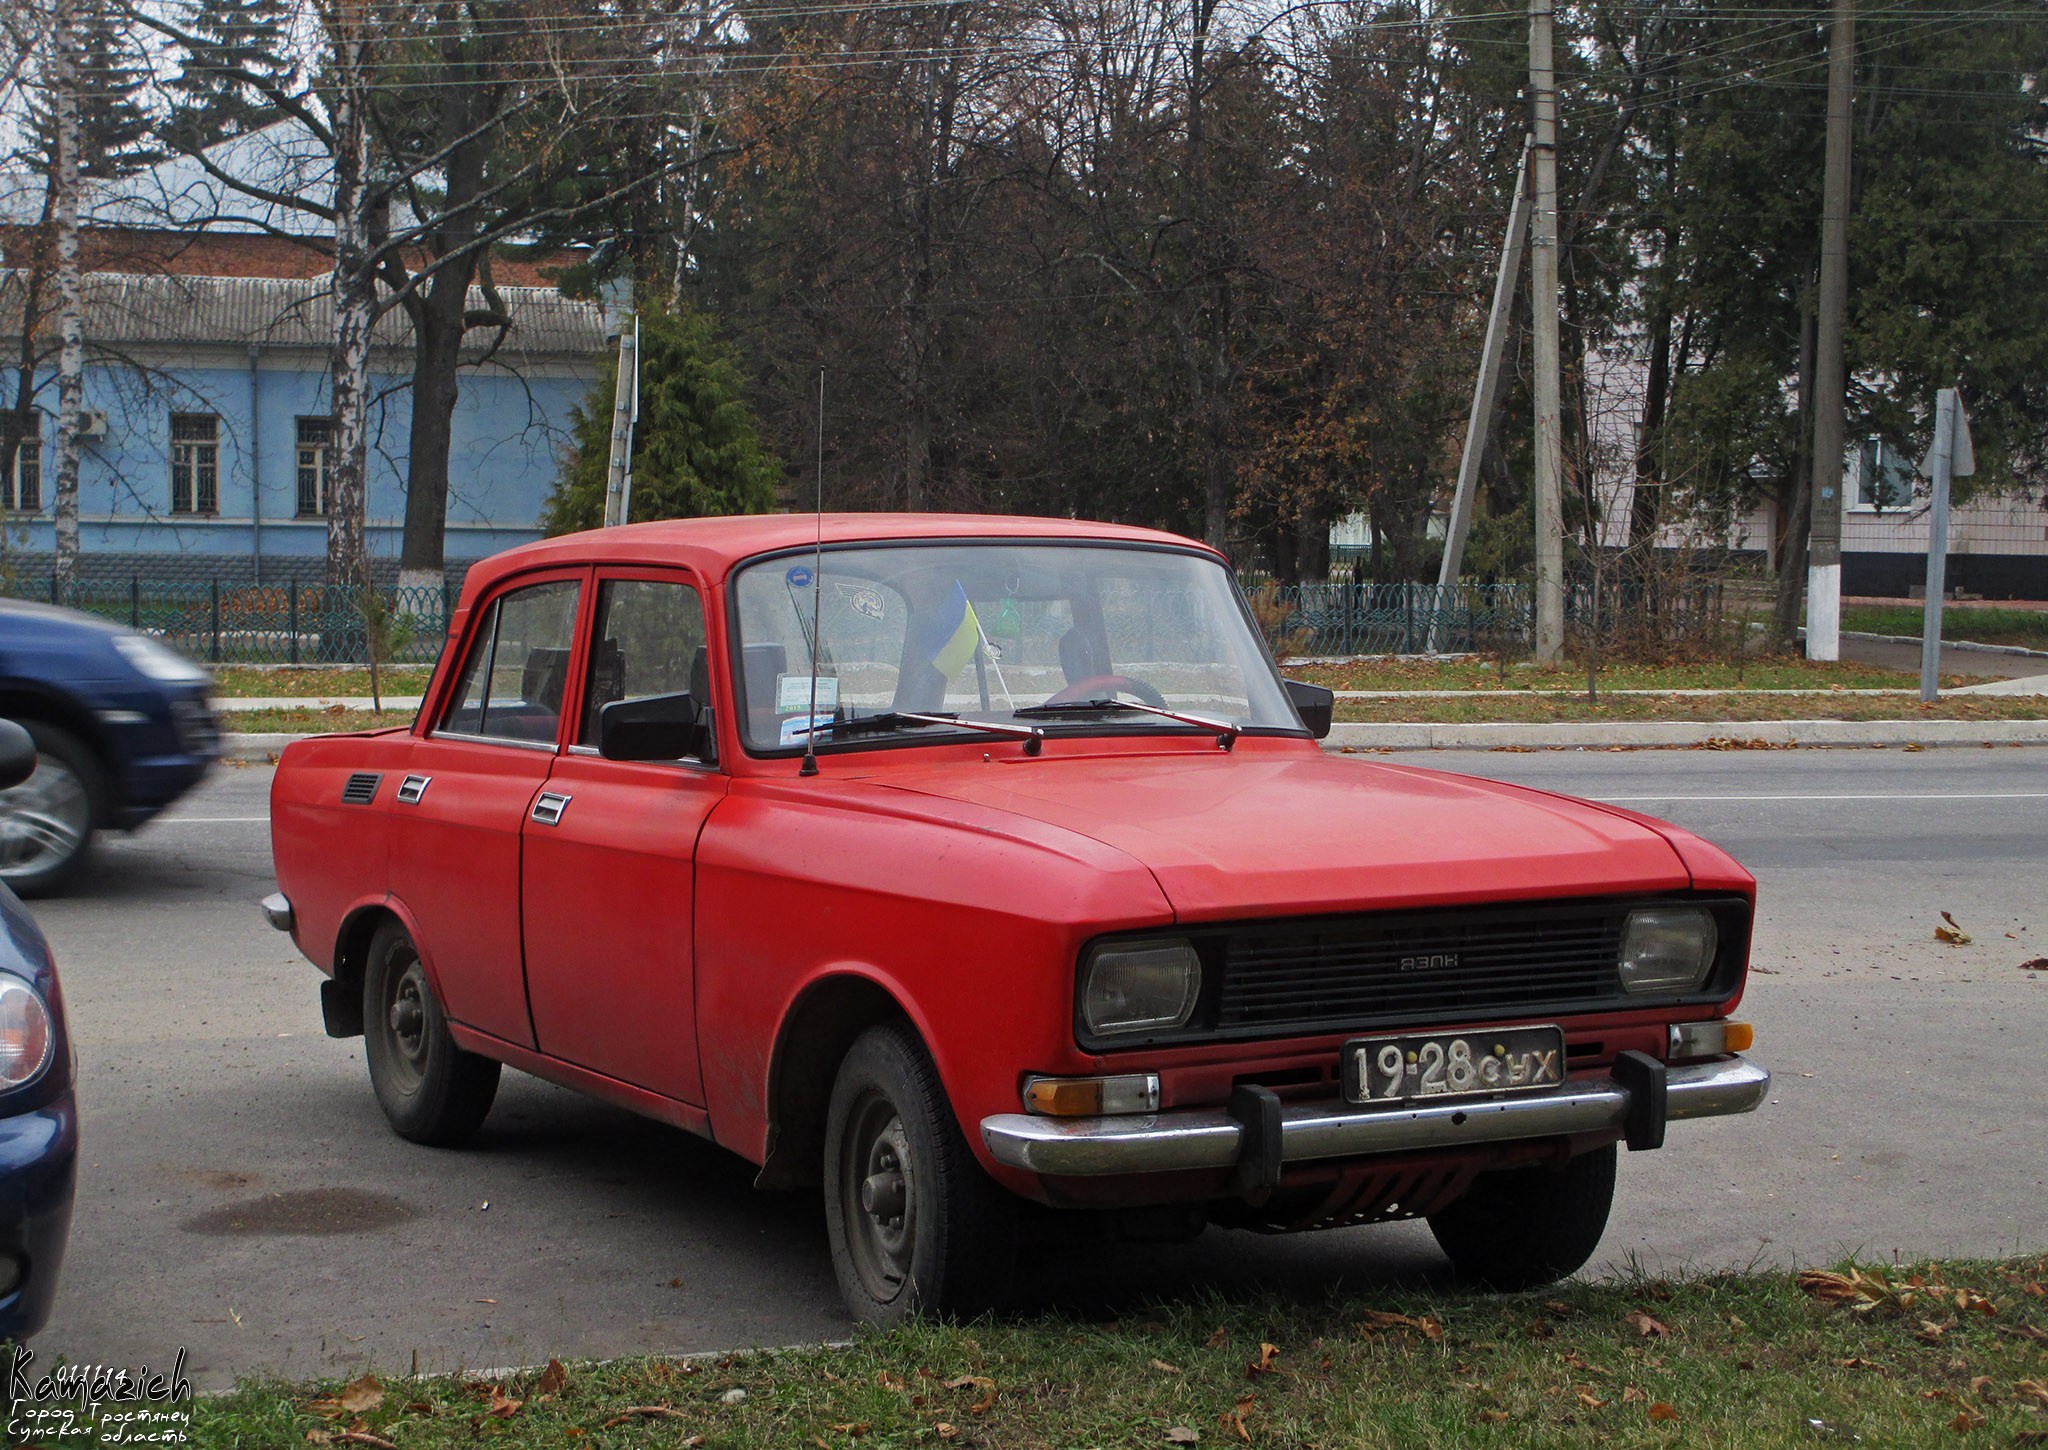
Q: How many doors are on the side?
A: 2